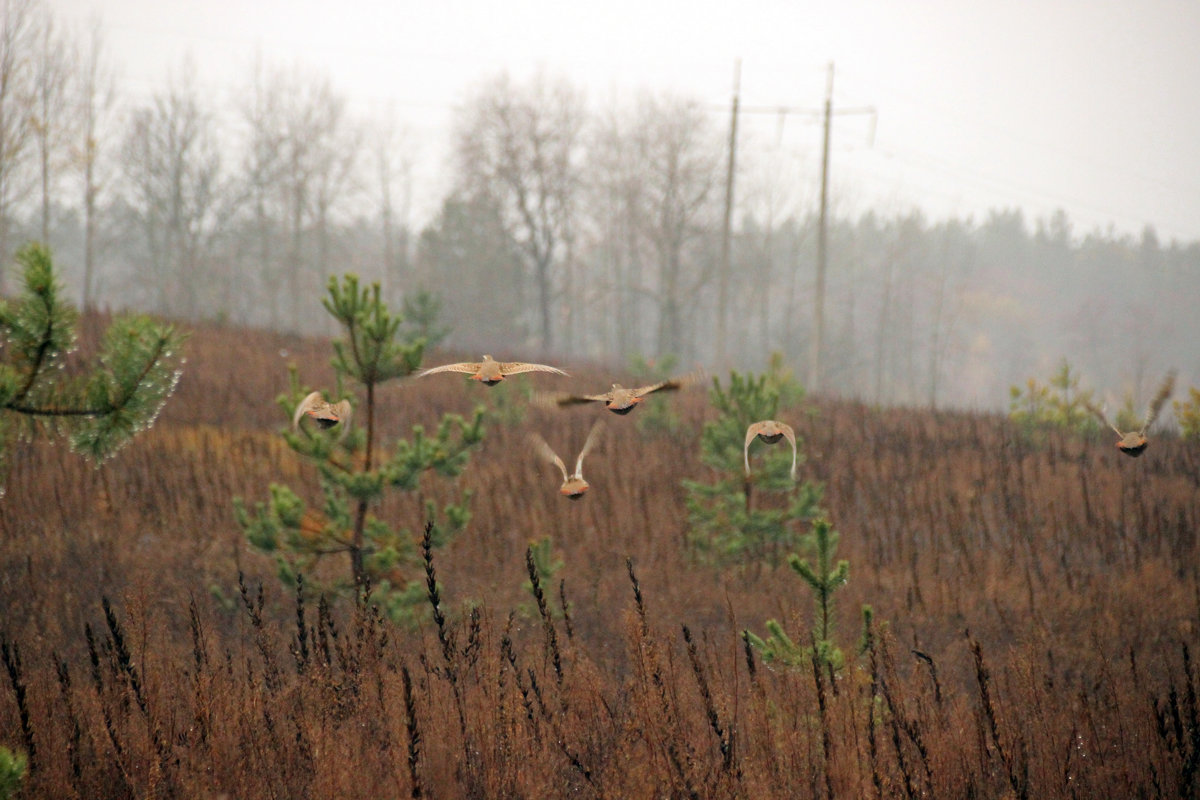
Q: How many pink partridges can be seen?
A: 0